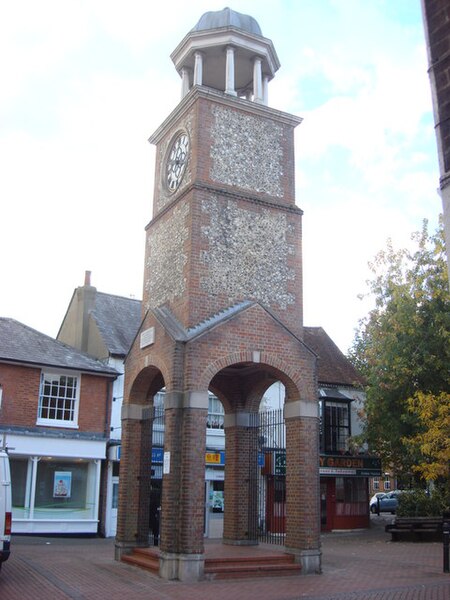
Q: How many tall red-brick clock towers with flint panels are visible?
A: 1